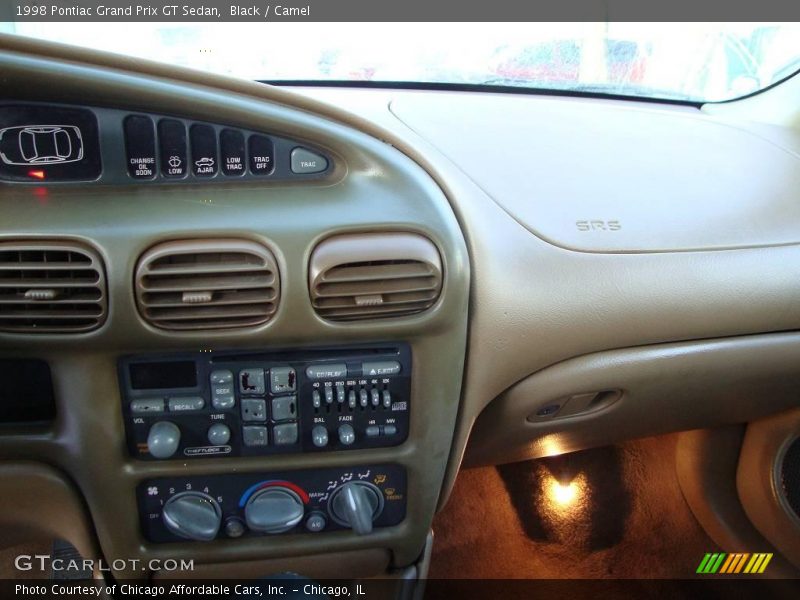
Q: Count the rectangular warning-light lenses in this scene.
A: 5